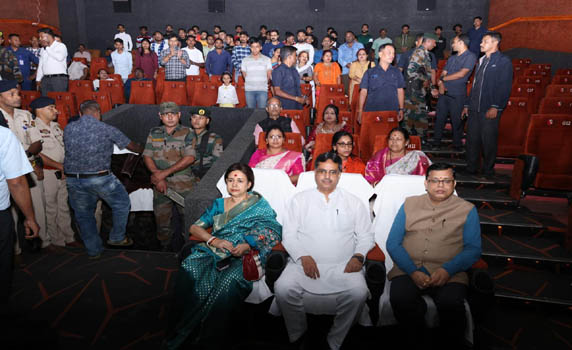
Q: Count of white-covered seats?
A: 3